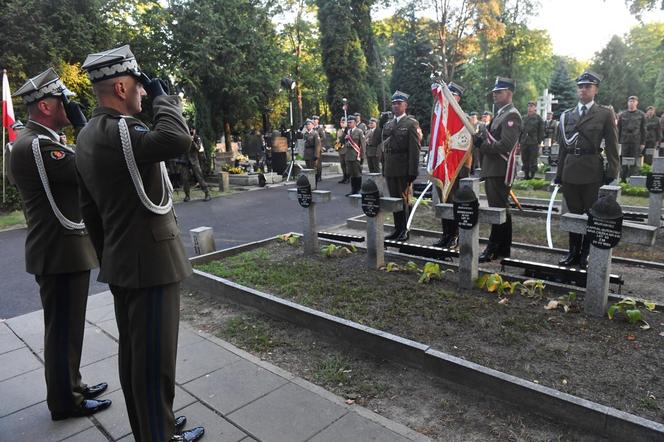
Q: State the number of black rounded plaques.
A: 5